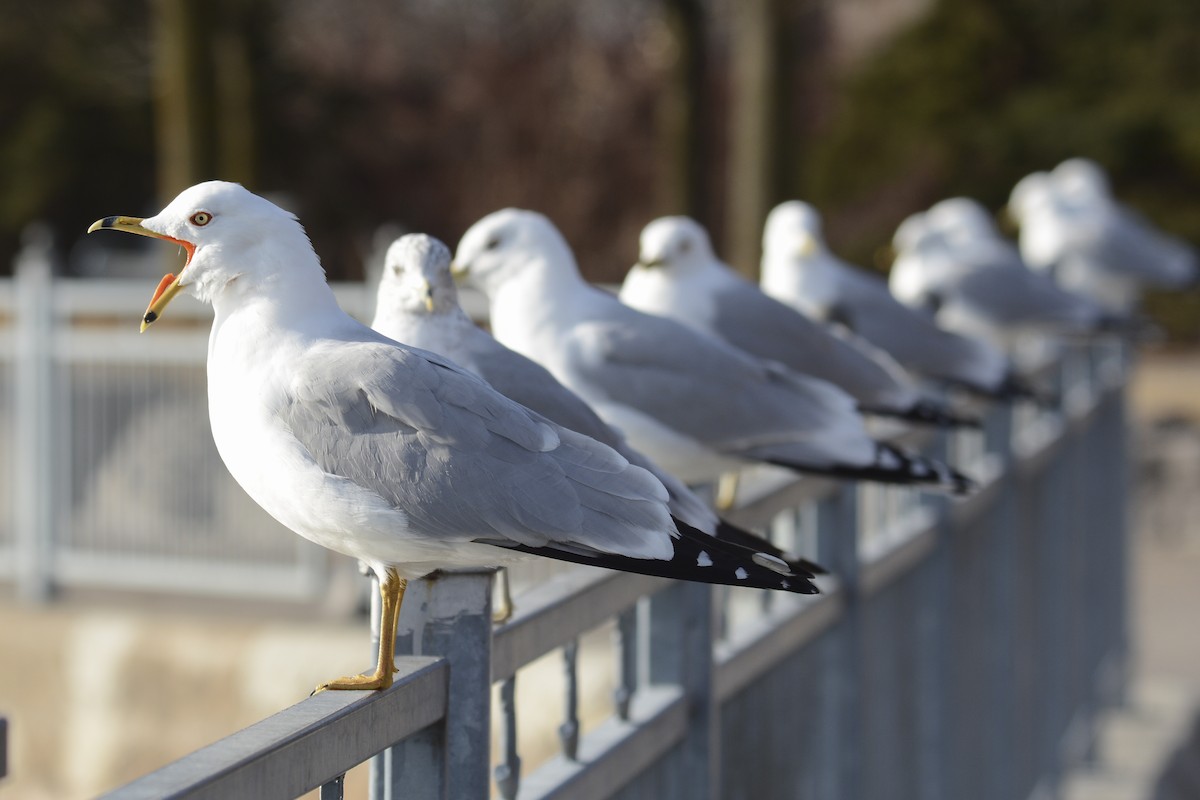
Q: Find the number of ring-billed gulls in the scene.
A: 9